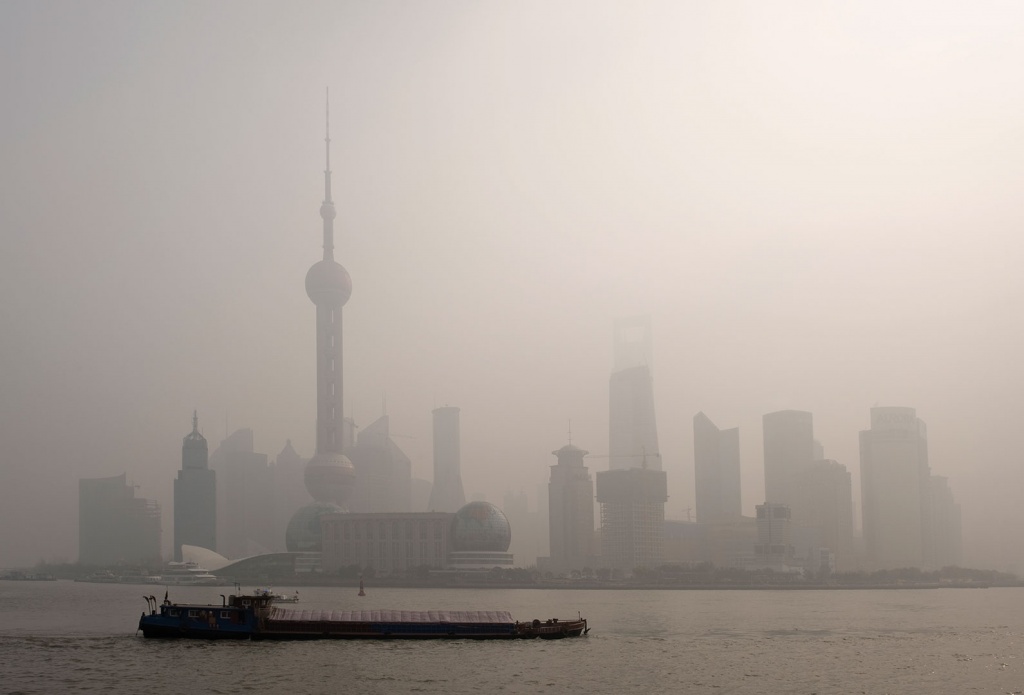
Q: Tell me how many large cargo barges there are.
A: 1